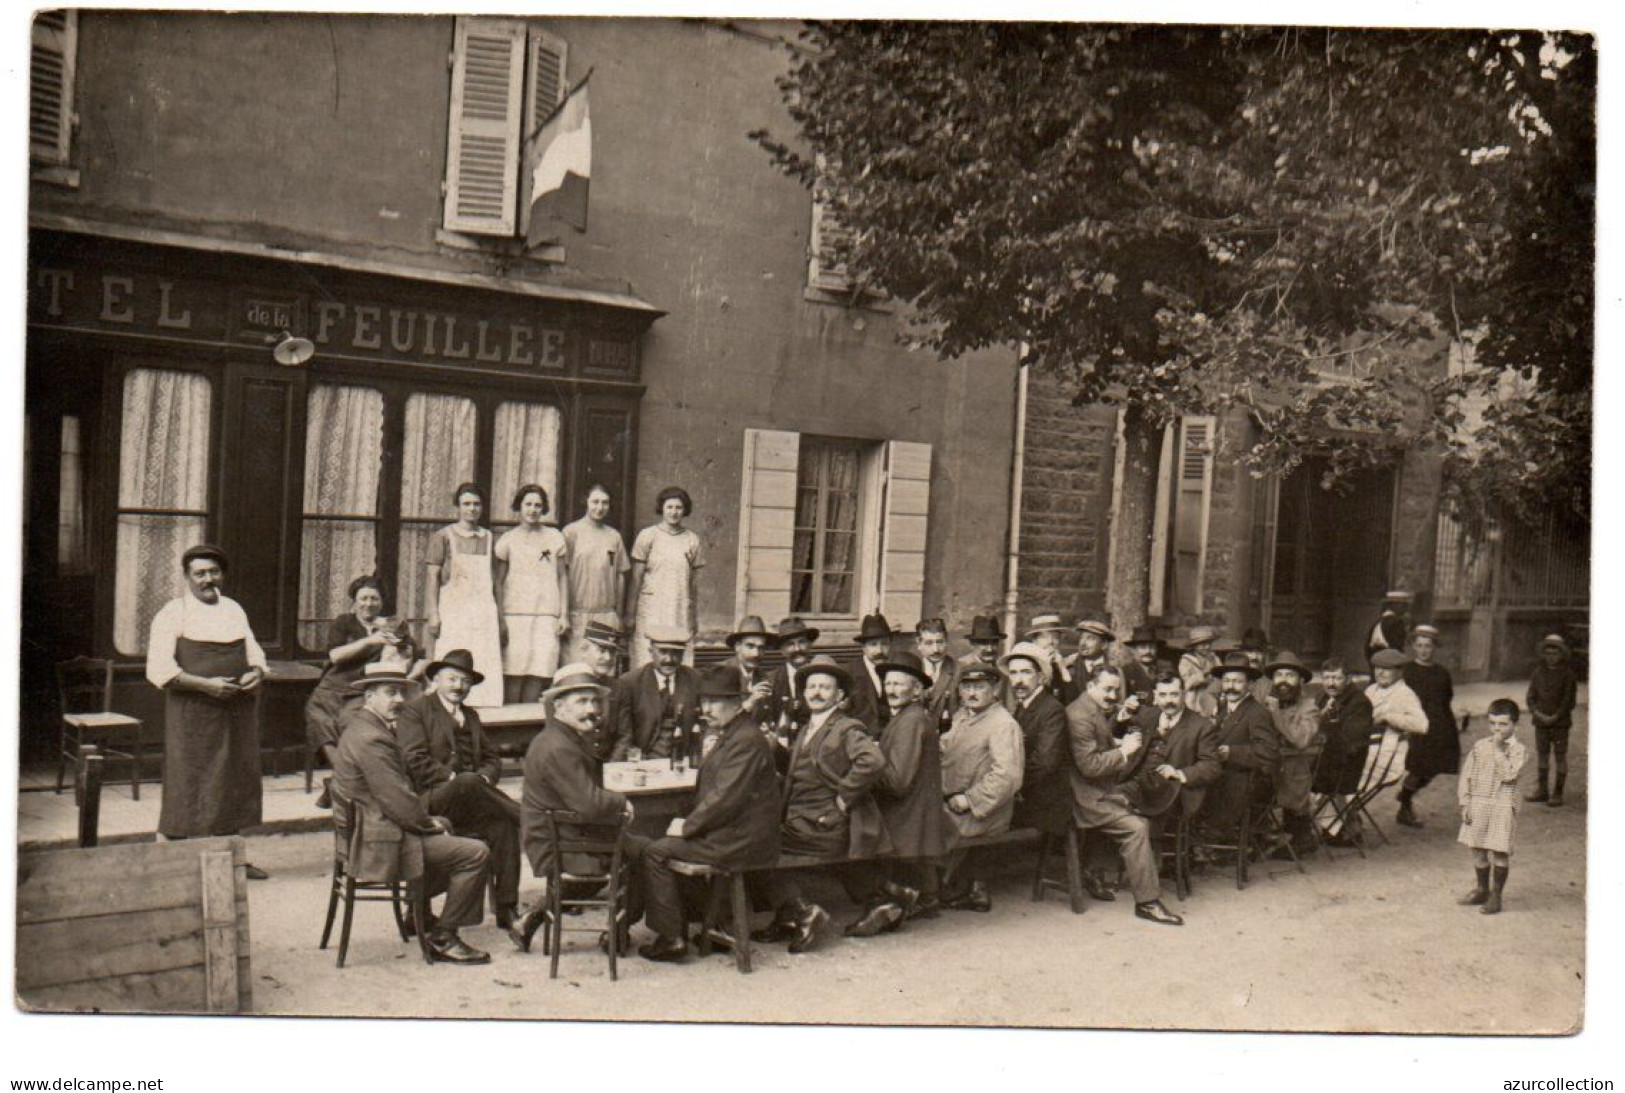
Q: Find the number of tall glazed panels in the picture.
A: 4